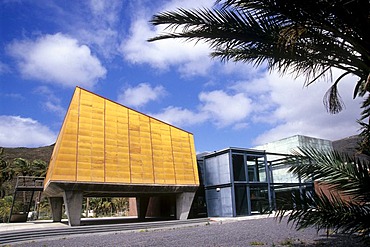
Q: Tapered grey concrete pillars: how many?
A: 4